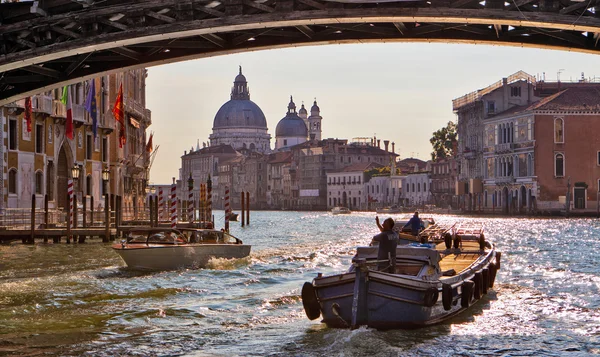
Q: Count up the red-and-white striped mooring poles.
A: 6